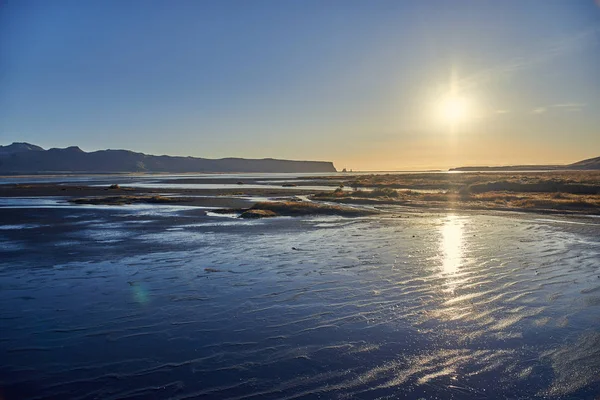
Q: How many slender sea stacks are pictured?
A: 2